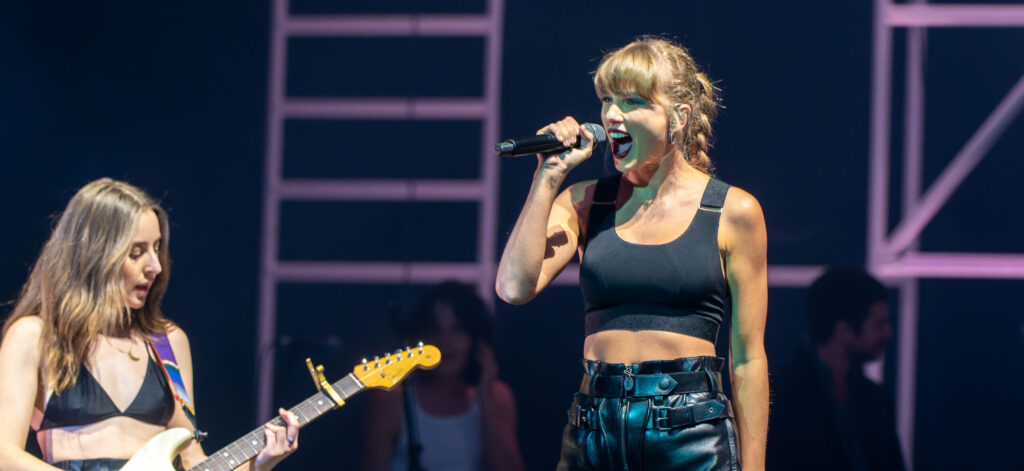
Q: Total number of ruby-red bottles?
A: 0